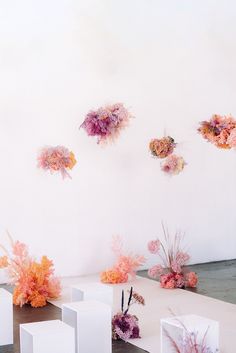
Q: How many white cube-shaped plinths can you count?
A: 5